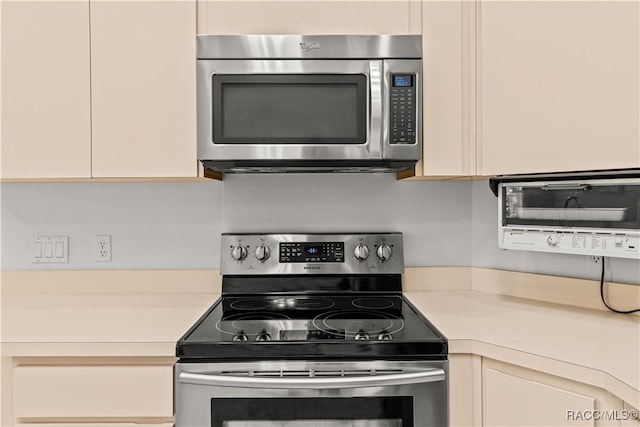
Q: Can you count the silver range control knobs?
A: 4